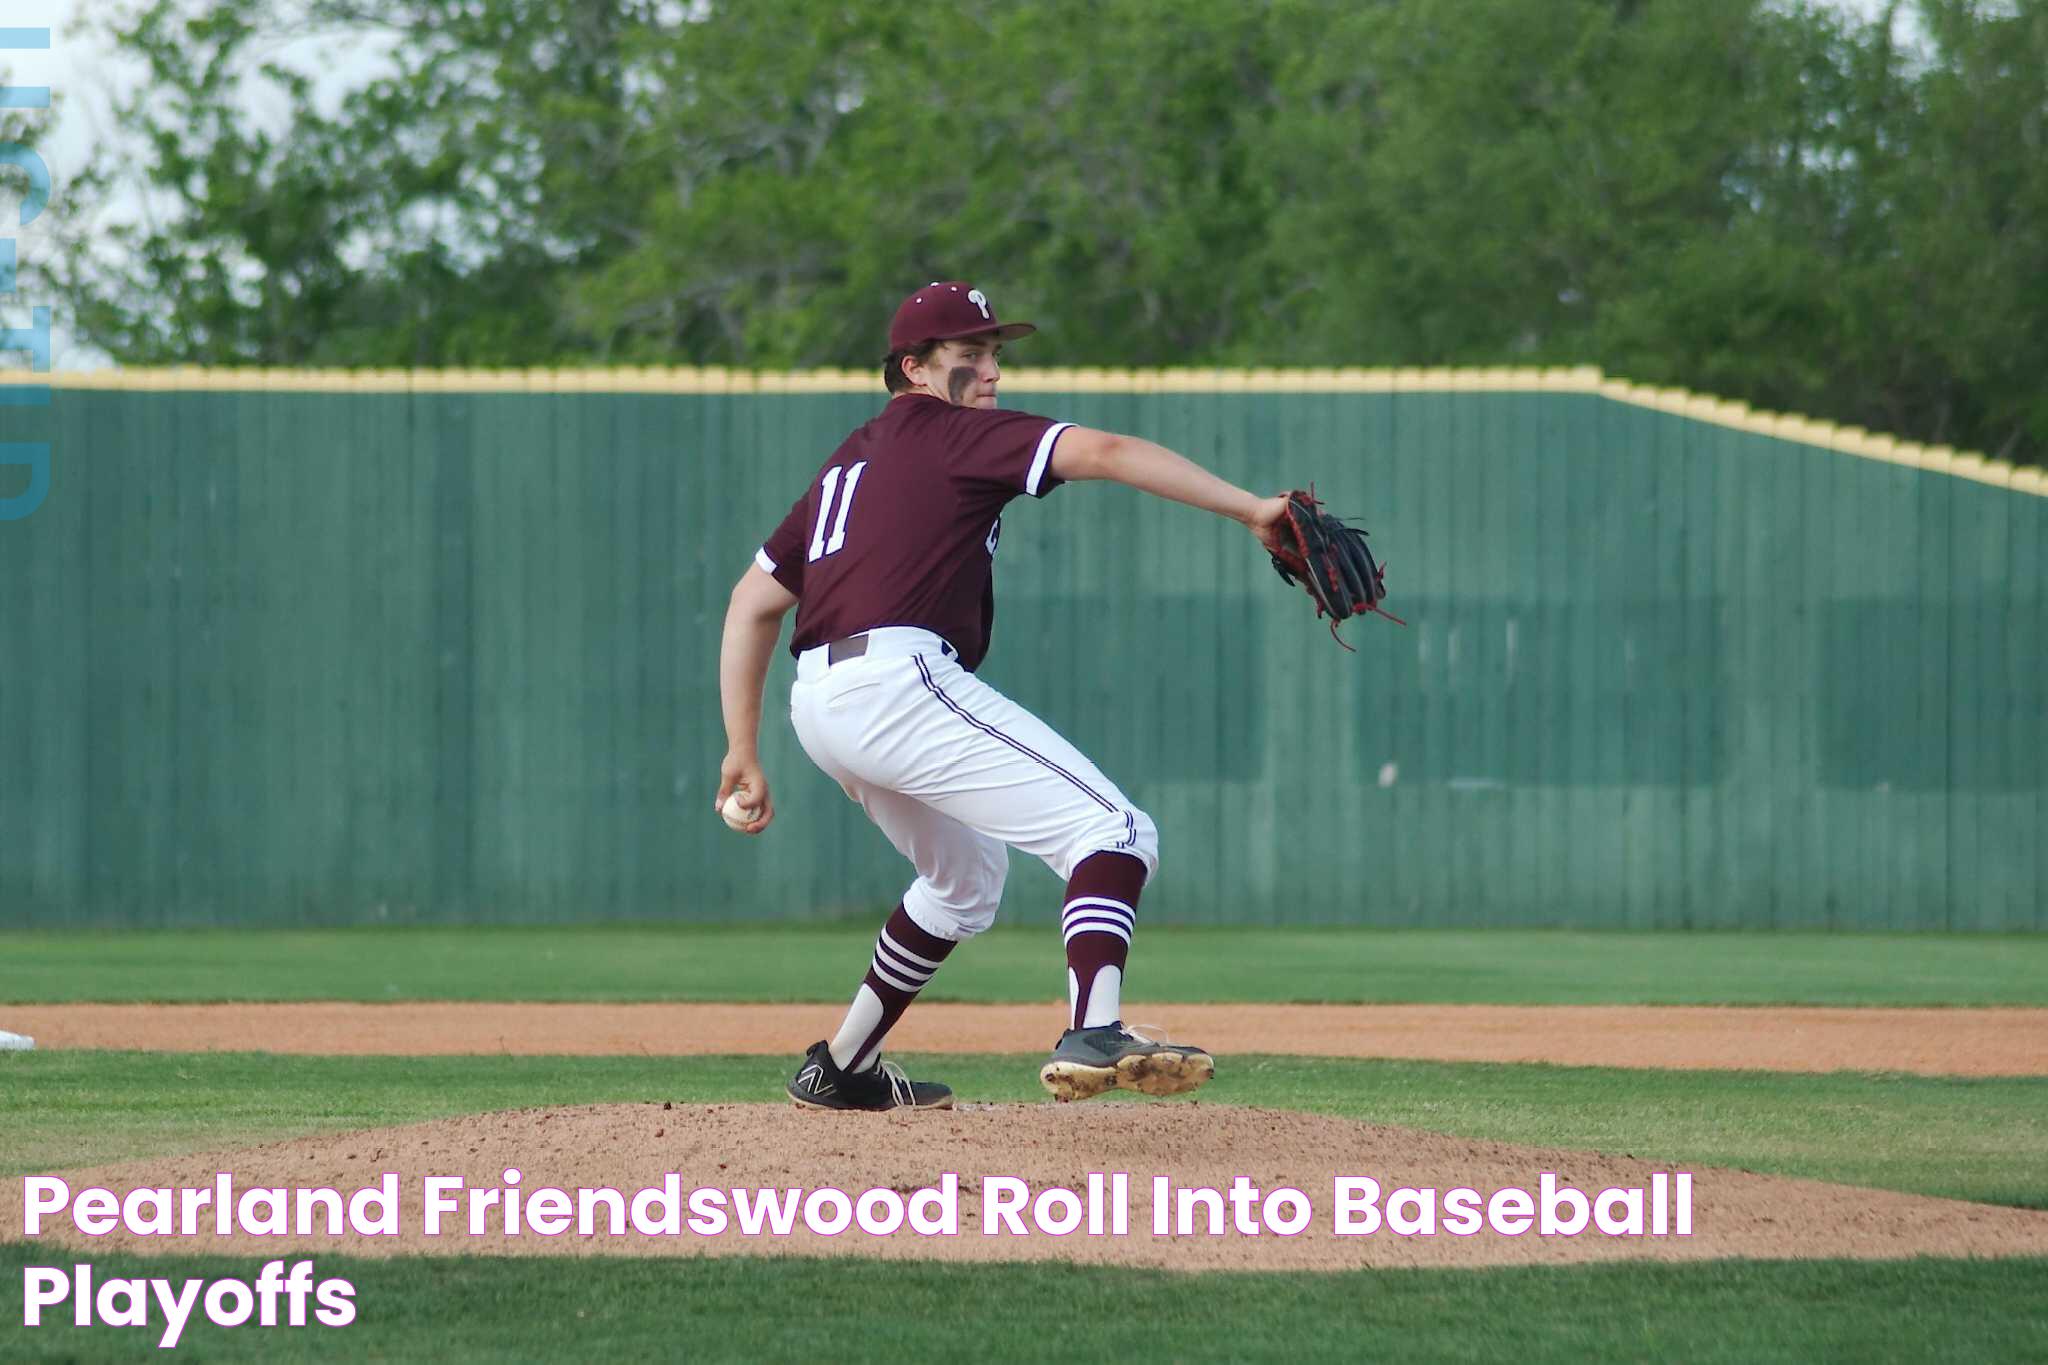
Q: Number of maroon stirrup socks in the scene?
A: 2